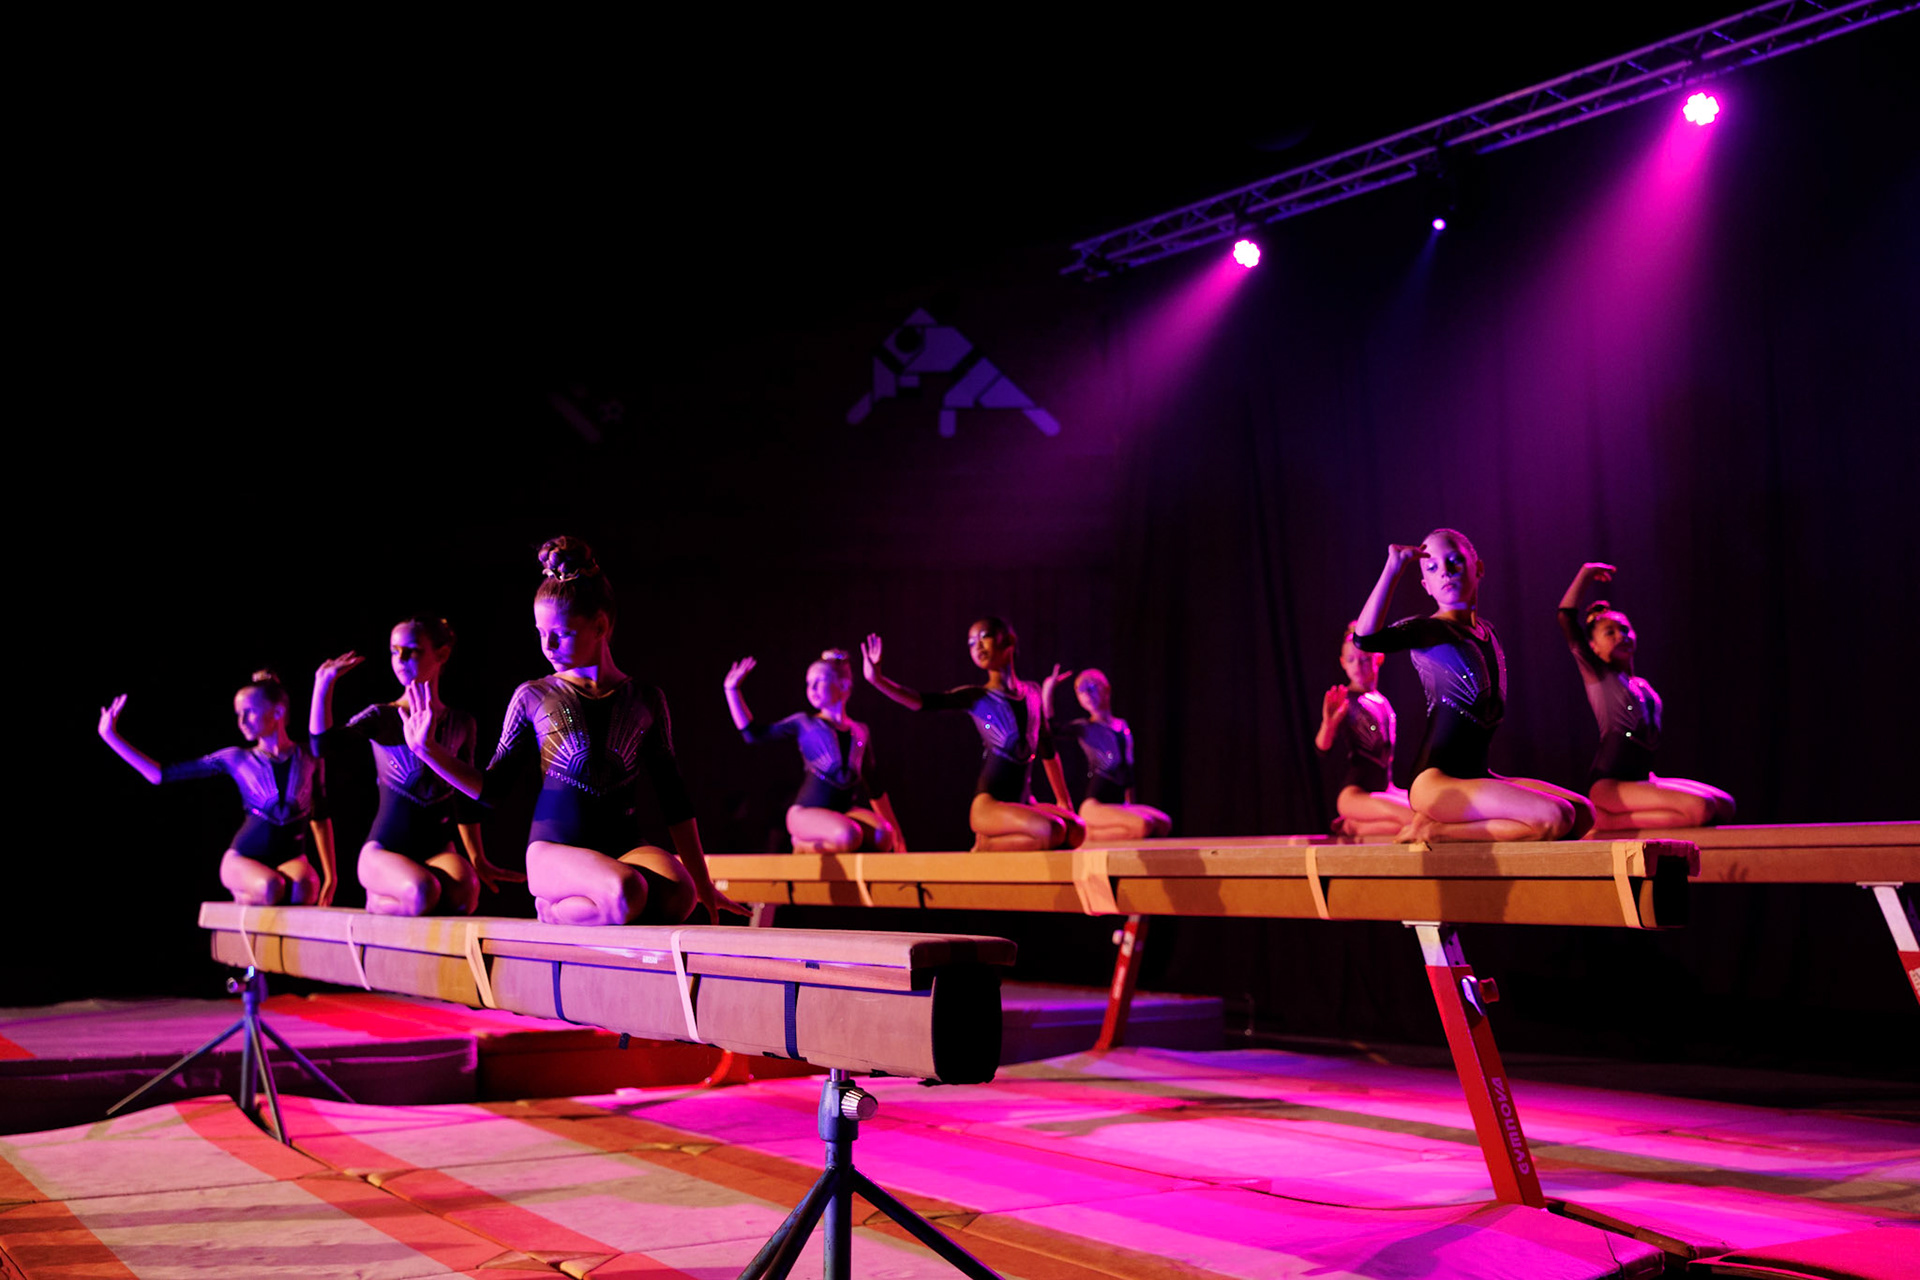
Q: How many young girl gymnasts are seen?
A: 9